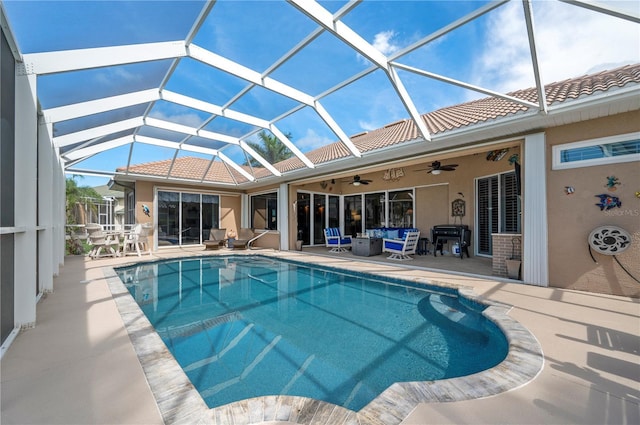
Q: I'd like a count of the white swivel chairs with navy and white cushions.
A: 2